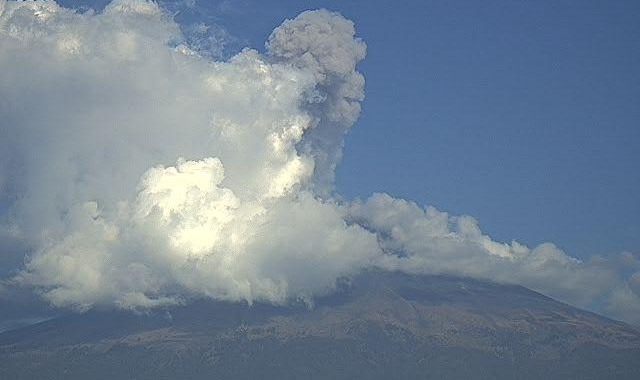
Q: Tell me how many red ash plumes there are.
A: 0